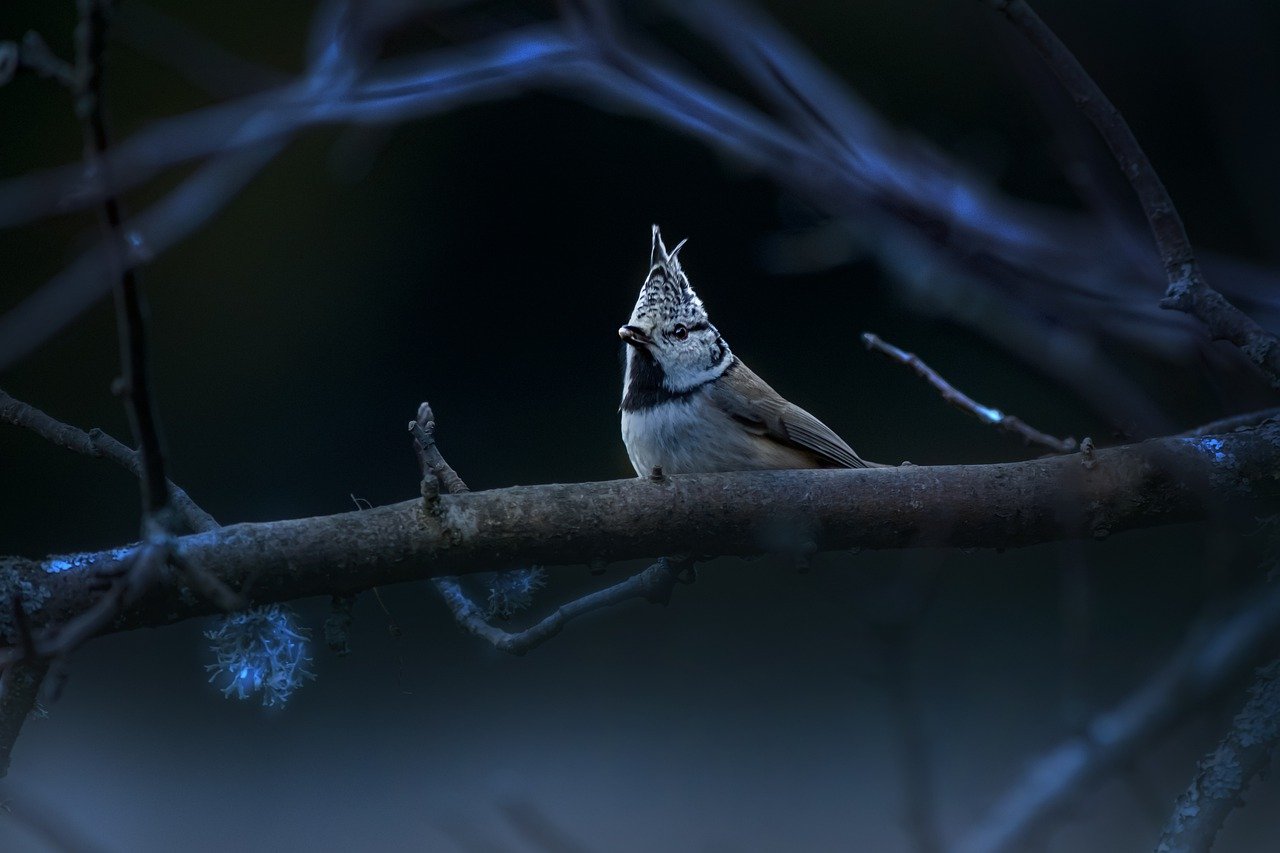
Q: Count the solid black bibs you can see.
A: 1